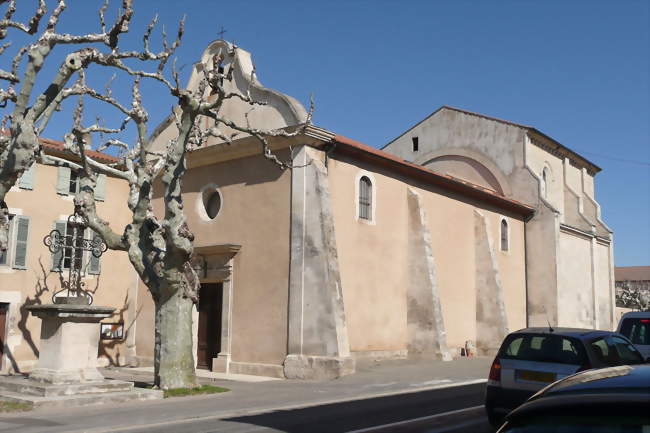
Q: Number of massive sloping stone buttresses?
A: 3